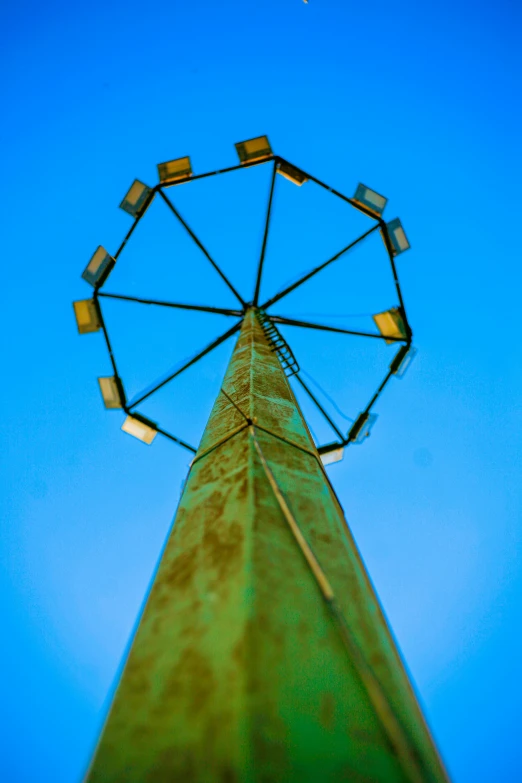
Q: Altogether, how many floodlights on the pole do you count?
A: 14